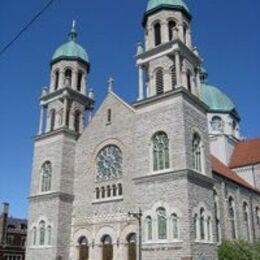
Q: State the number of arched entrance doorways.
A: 3